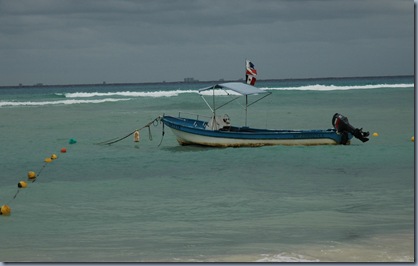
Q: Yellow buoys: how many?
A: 7